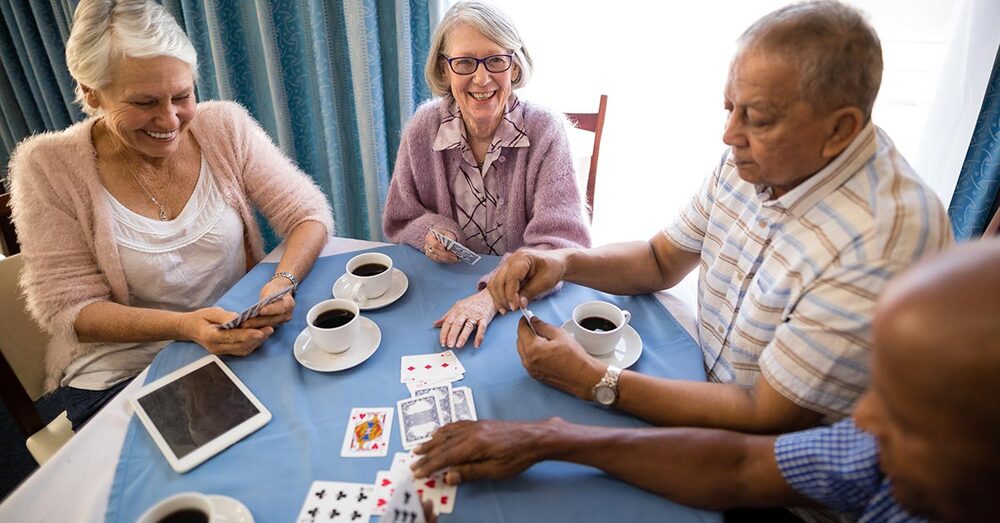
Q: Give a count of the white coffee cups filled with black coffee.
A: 4